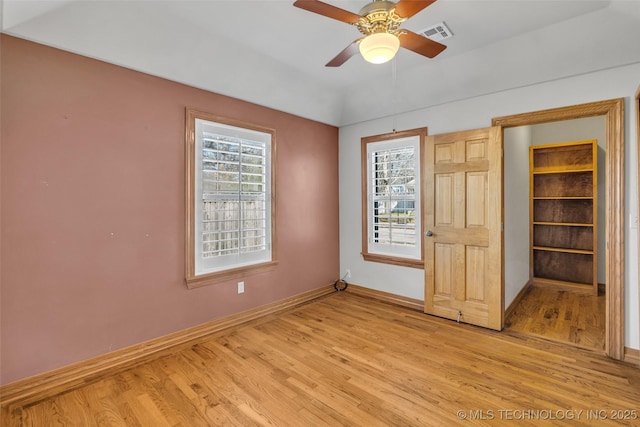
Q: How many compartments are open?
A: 5